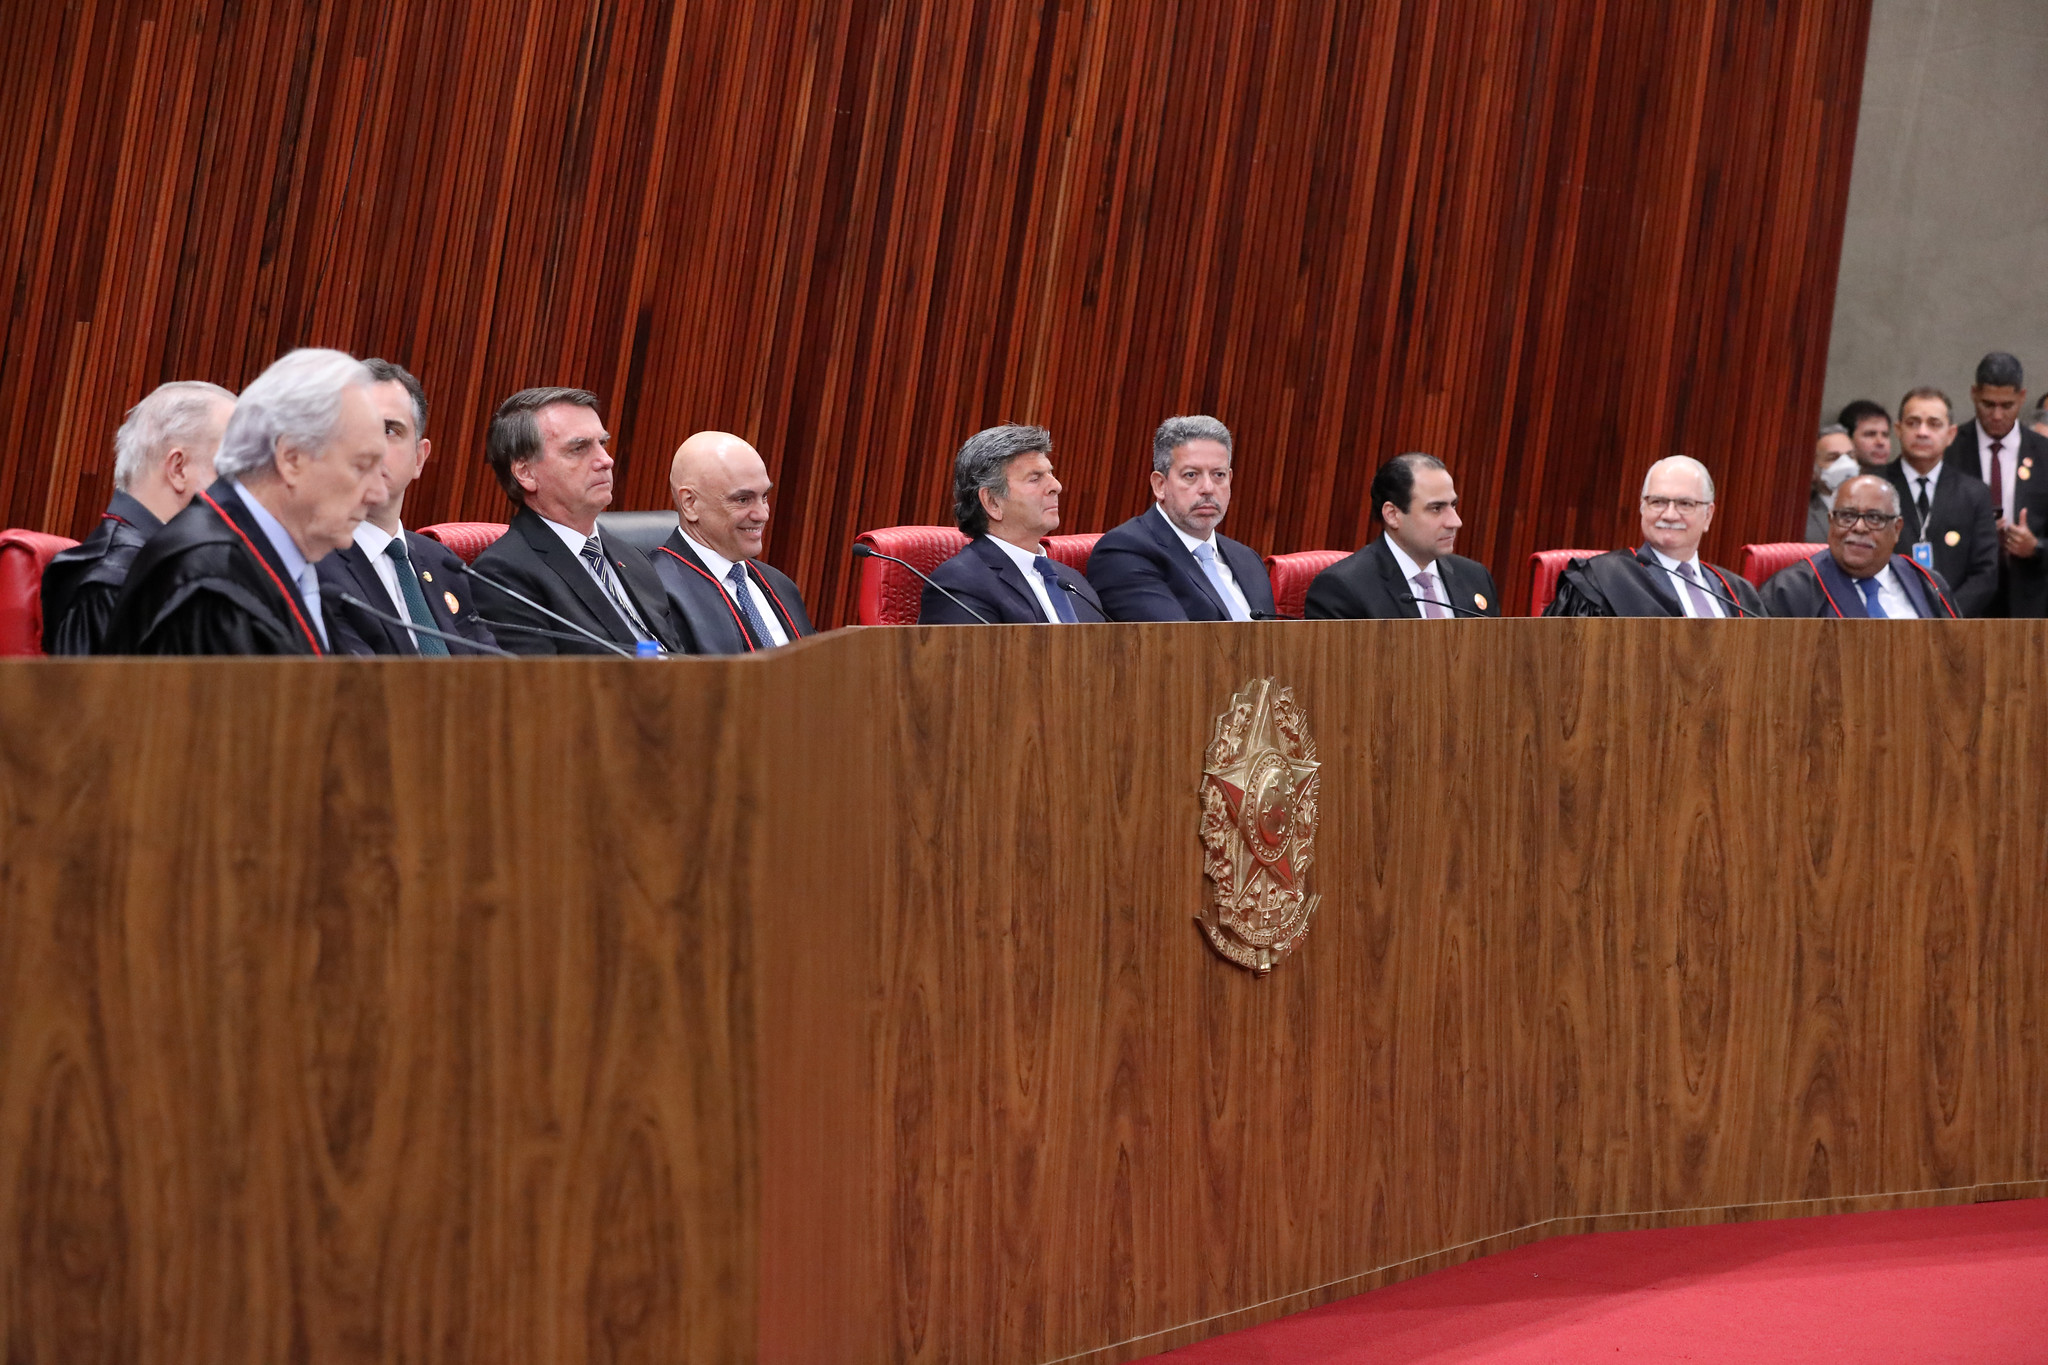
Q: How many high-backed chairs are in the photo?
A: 8